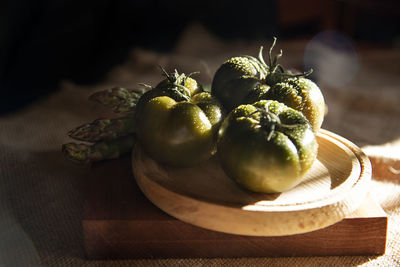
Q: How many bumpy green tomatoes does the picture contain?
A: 3